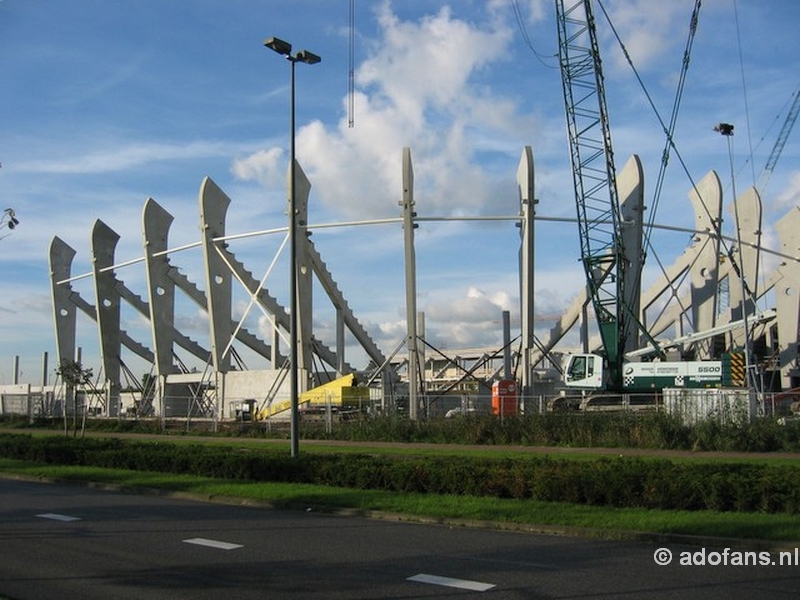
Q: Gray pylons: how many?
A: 11